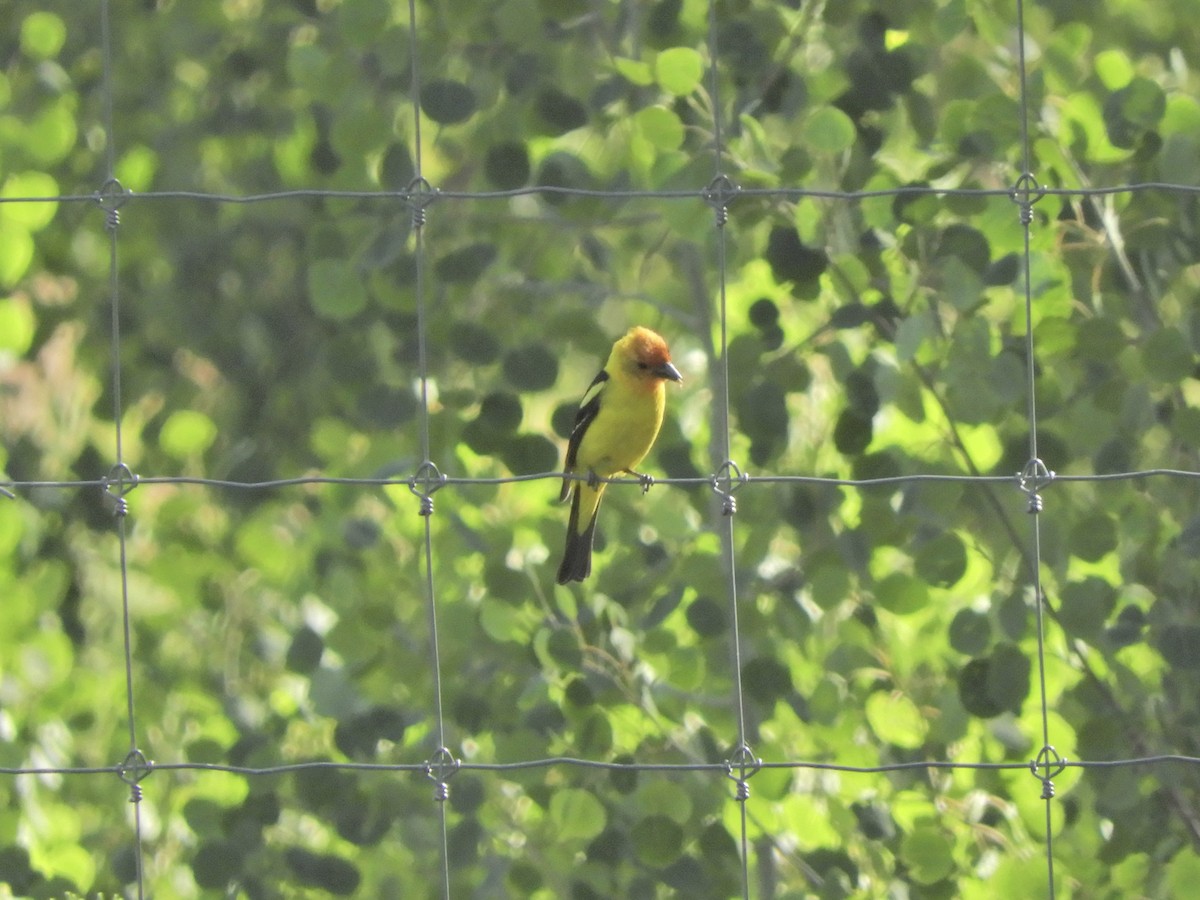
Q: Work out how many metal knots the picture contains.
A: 12